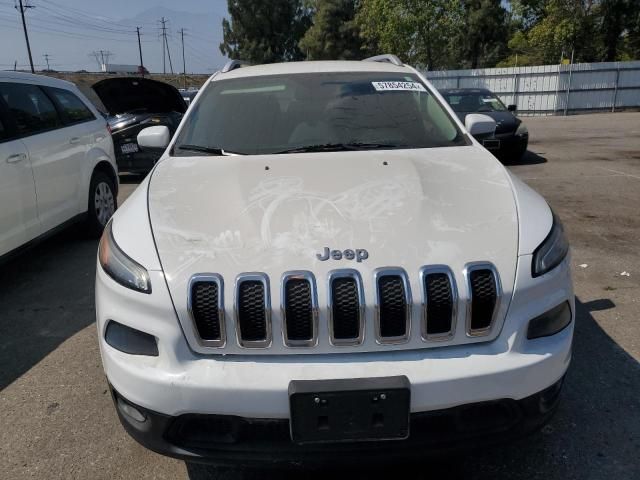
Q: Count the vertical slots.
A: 7